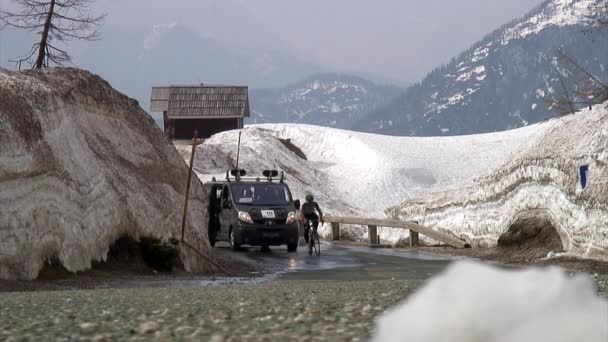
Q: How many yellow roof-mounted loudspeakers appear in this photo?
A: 0